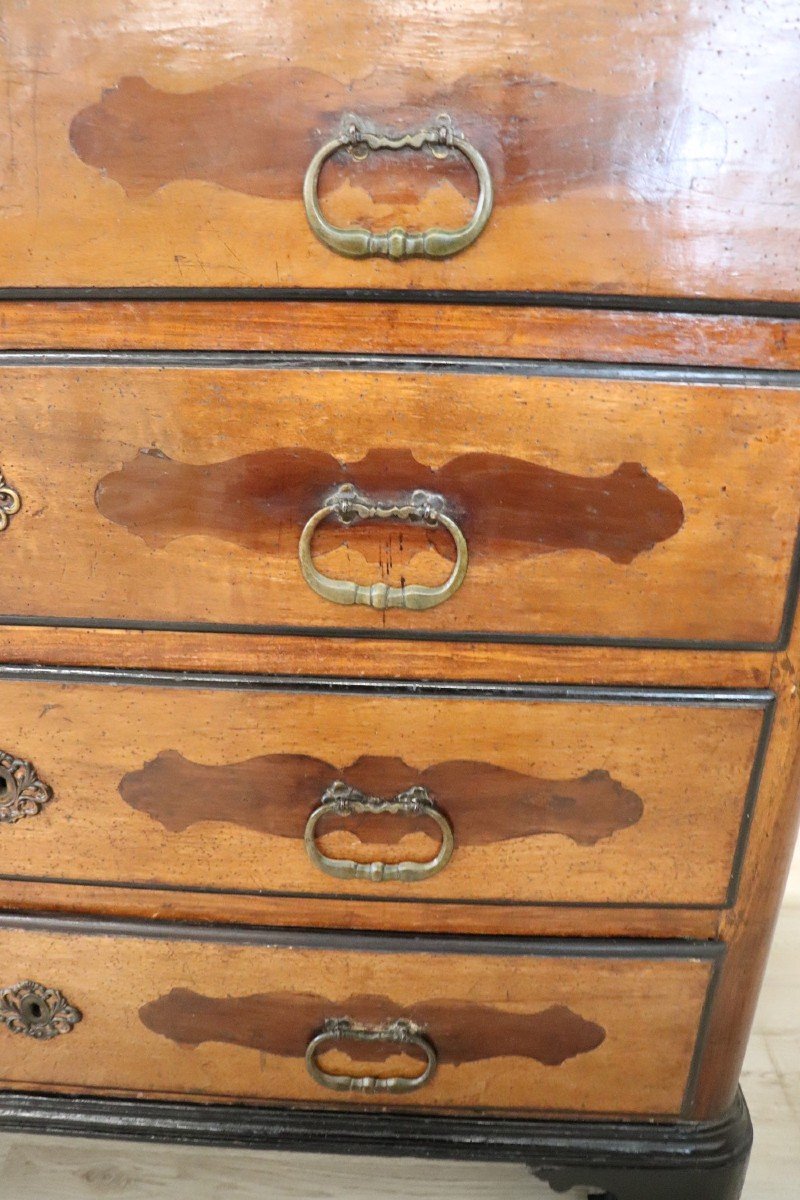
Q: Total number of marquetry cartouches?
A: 4